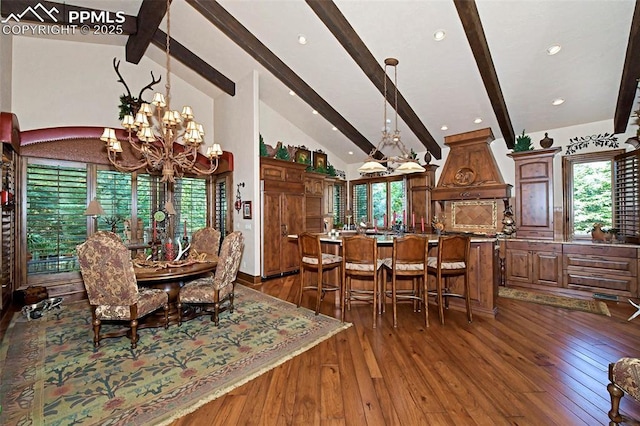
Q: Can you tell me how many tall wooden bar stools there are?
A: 4